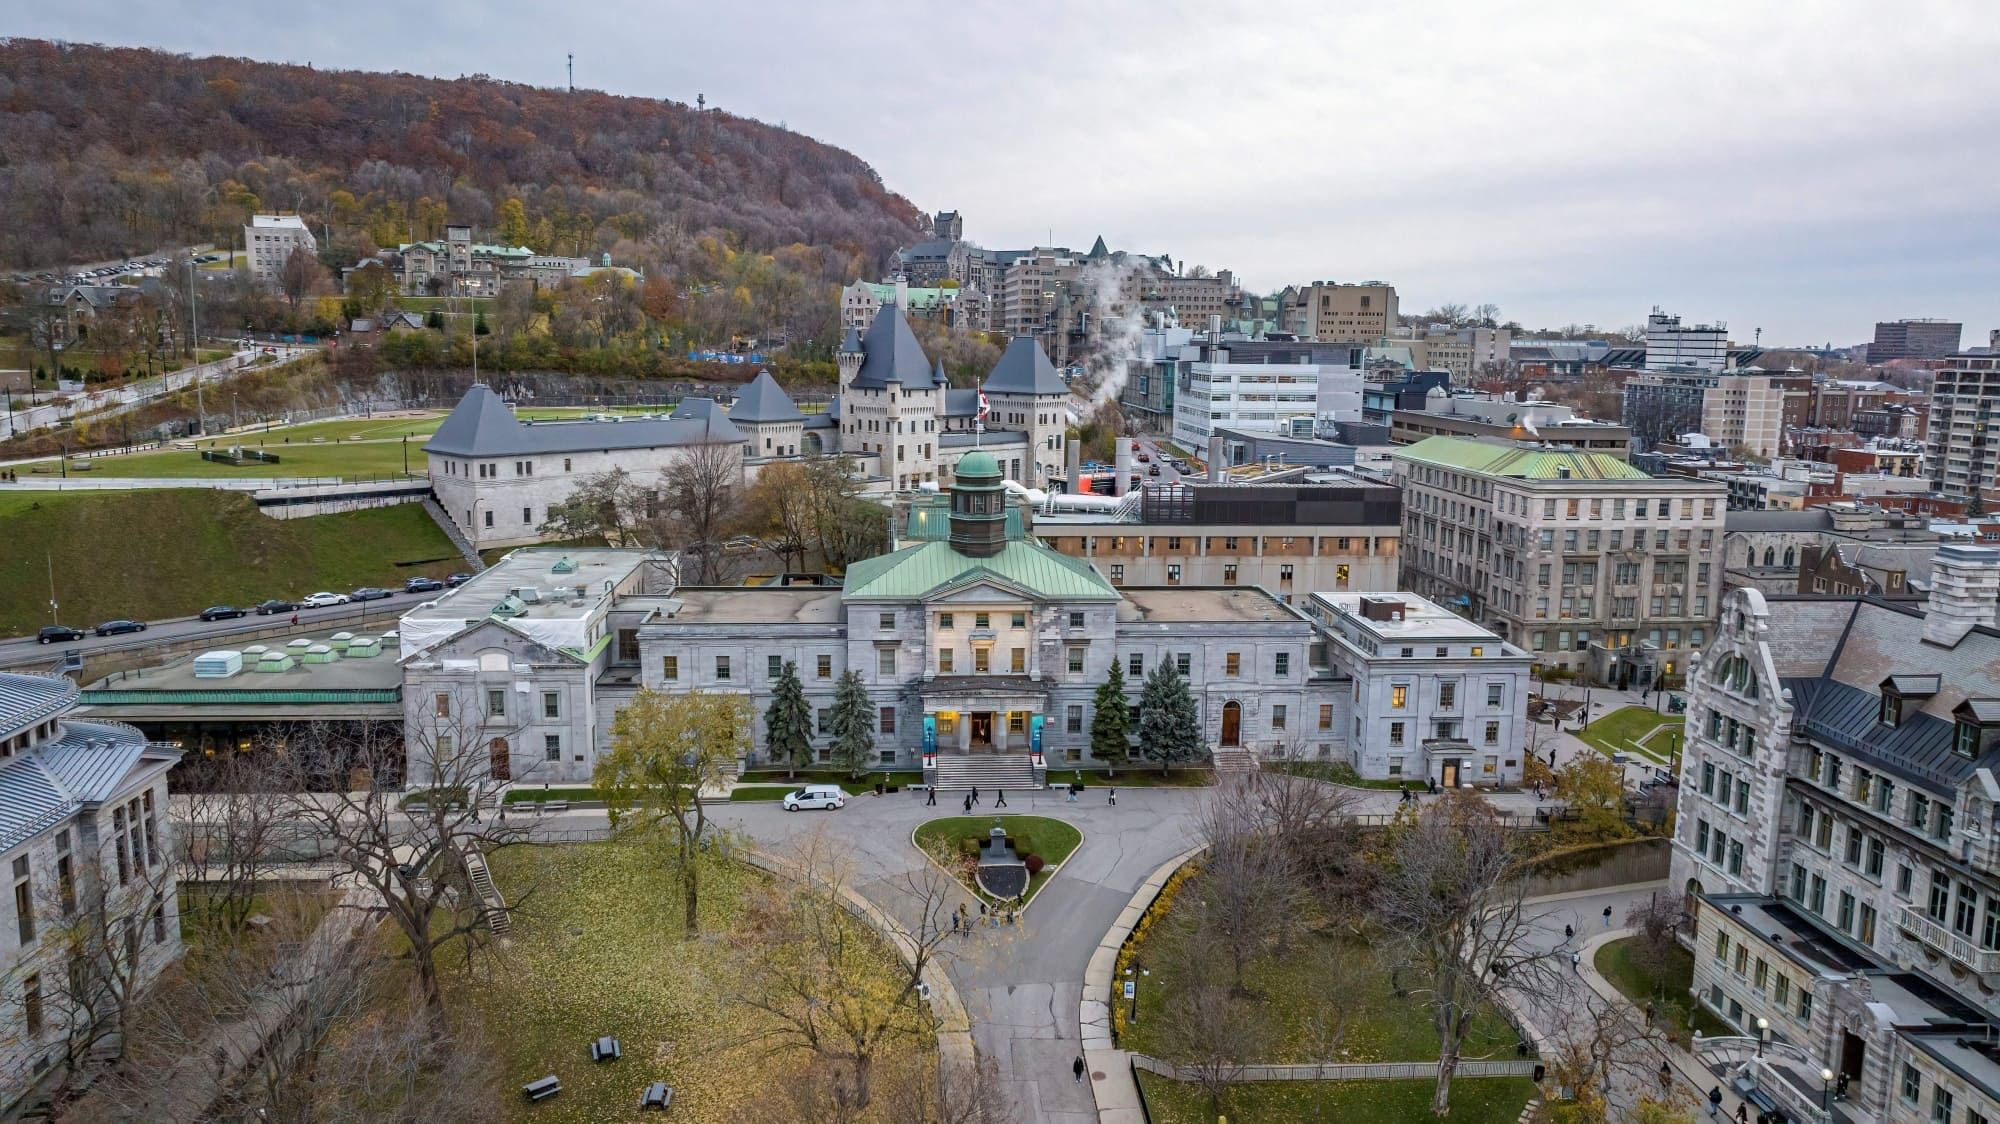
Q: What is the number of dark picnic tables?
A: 3